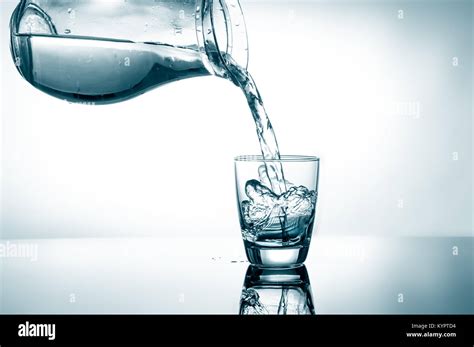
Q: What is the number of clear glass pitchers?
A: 1